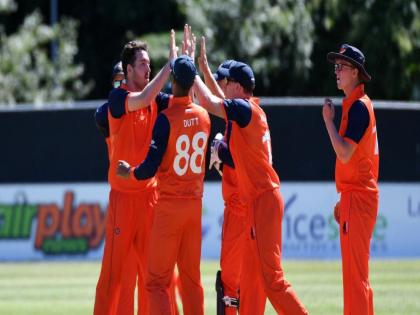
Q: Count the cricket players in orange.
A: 6